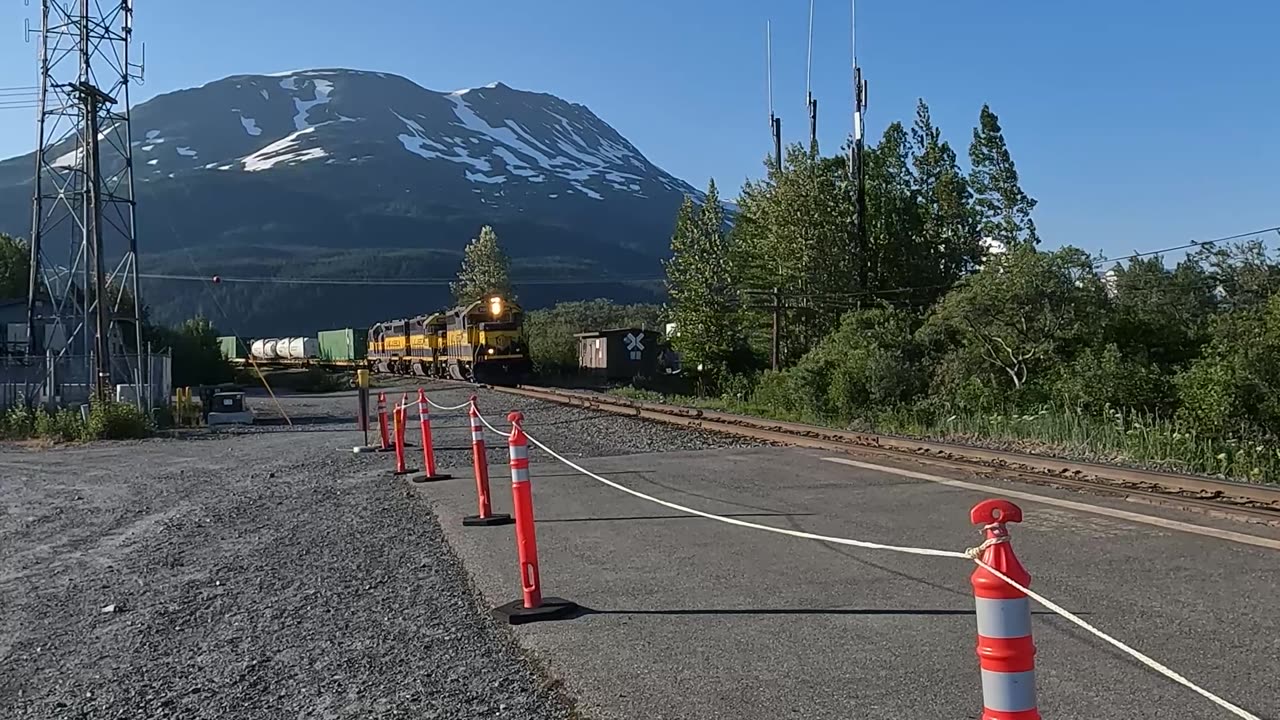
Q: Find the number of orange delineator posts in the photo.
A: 7